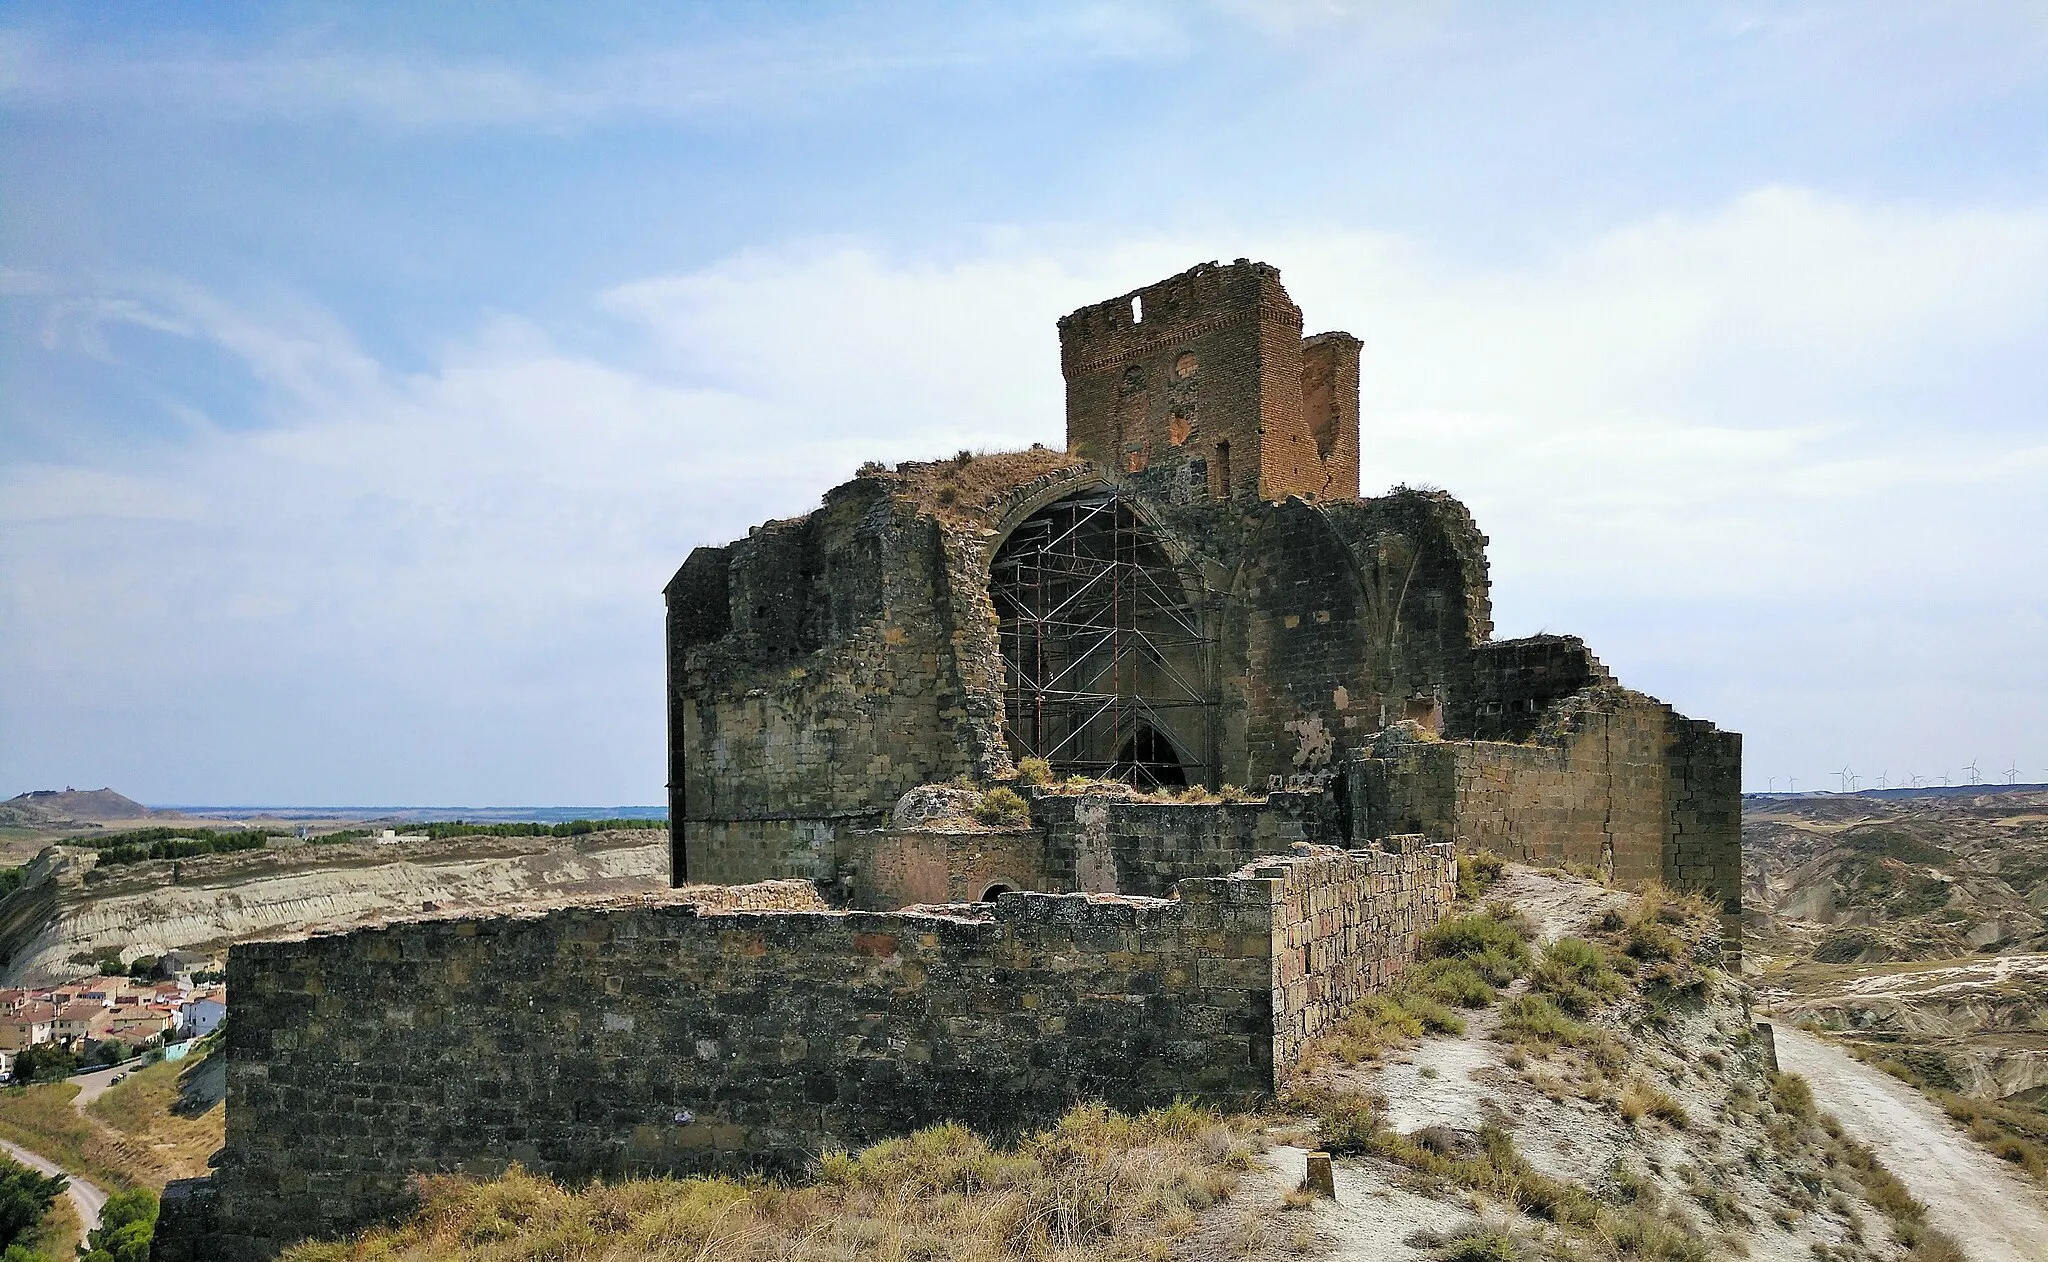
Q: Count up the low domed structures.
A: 1